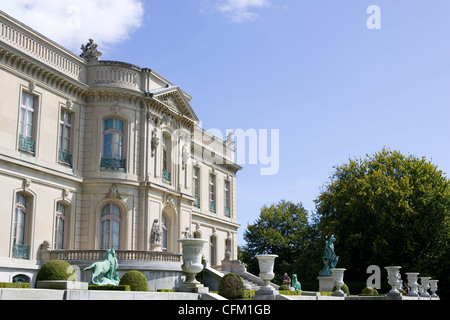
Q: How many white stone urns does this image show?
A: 7